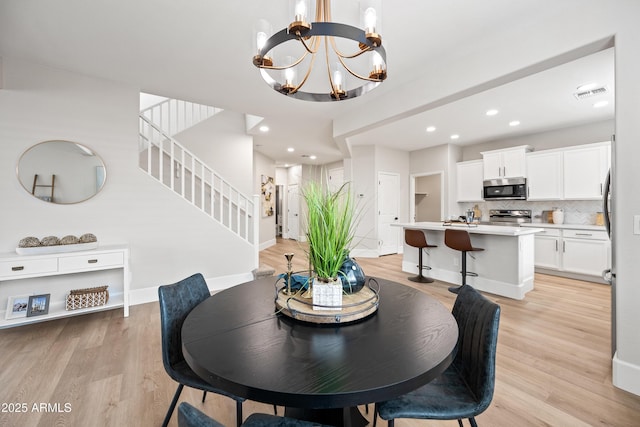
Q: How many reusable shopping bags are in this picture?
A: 0